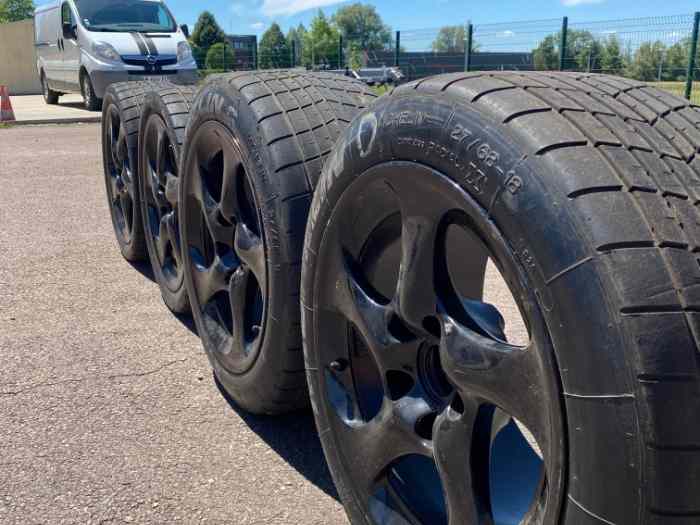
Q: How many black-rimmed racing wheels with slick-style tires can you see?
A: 4